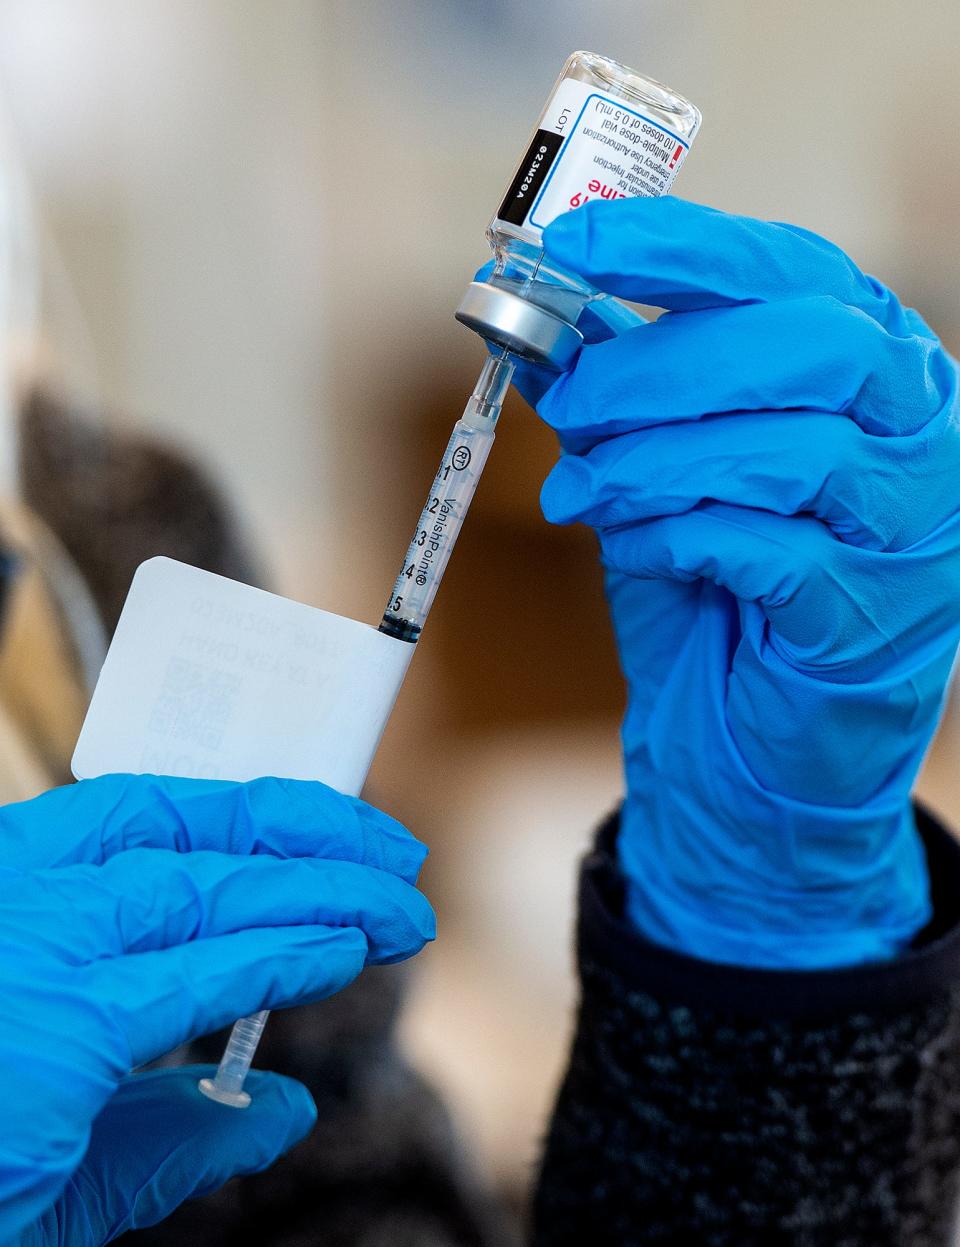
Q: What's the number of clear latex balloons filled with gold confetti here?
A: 0